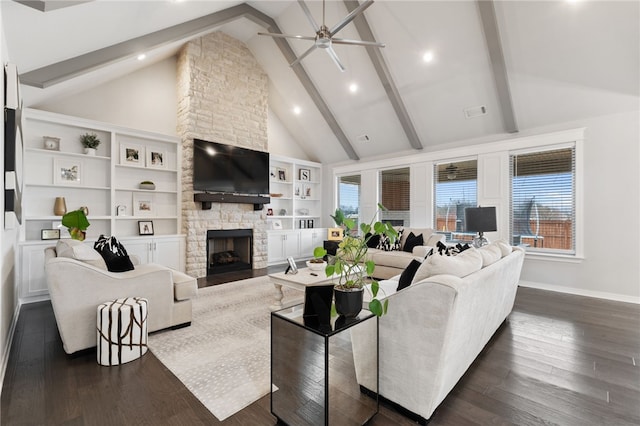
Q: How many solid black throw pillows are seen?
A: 3